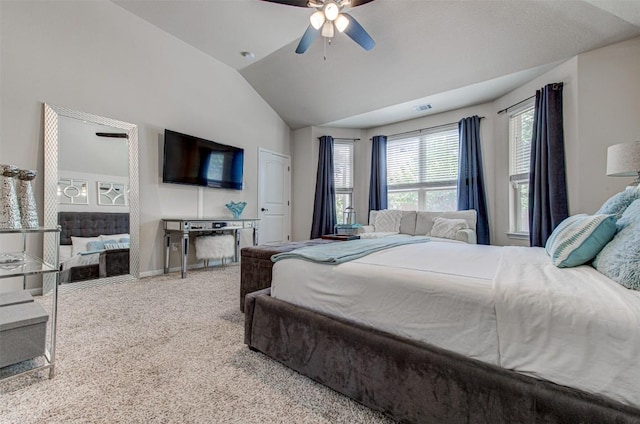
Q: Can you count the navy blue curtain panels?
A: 4